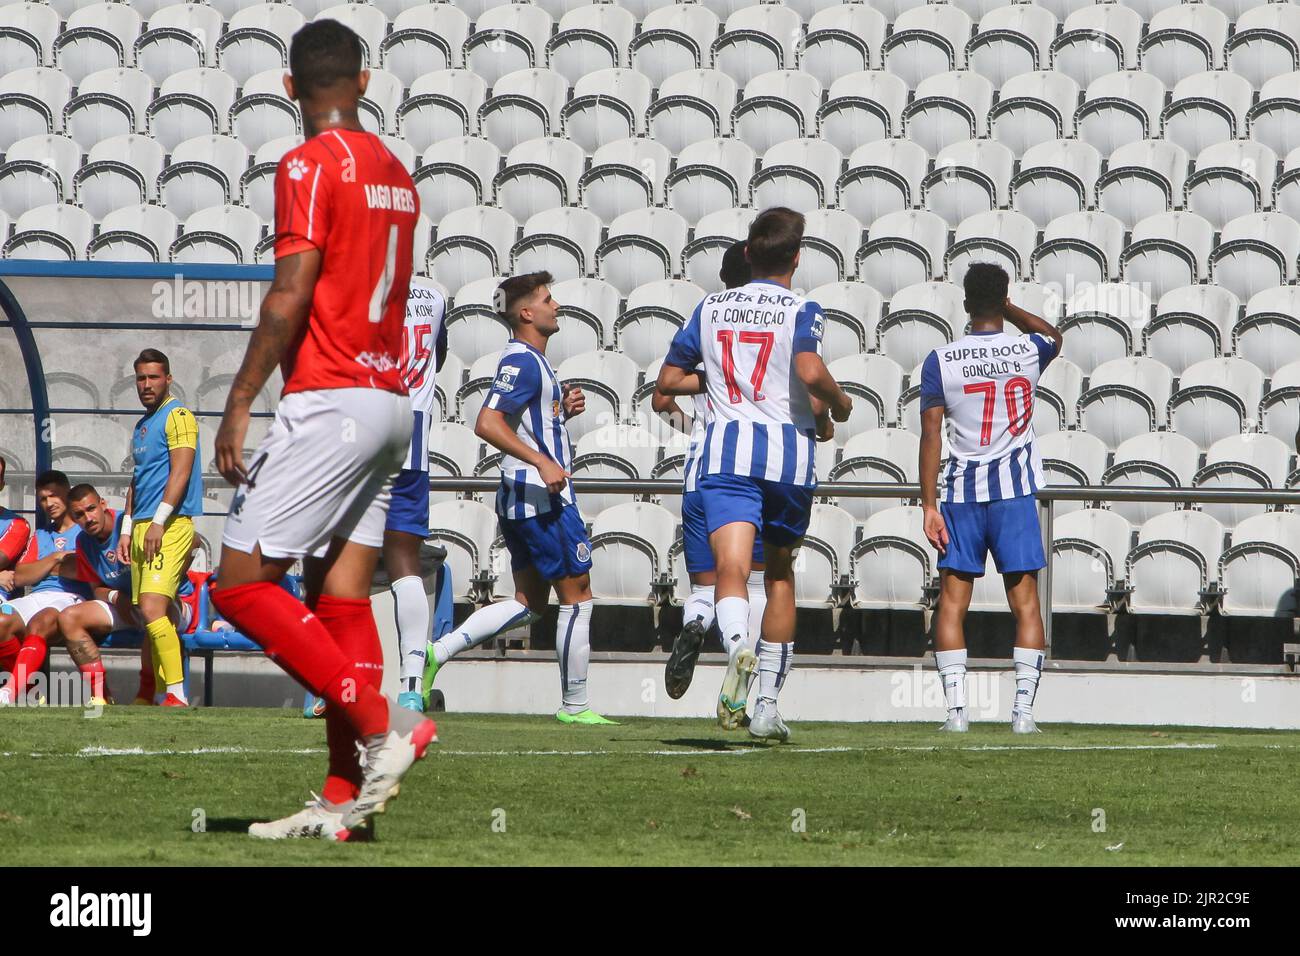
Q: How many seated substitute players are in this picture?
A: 3